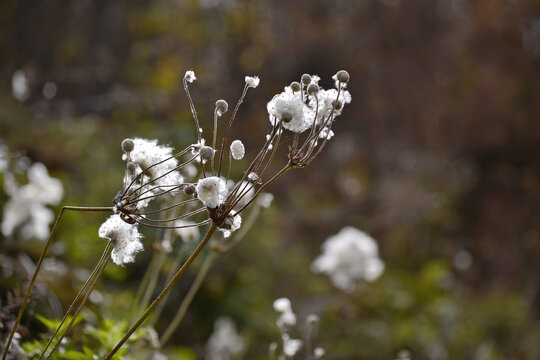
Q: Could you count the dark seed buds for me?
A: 11